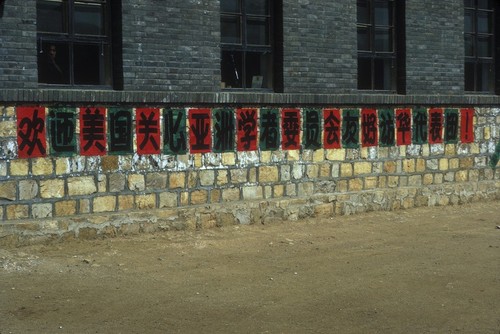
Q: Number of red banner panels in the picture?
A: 11